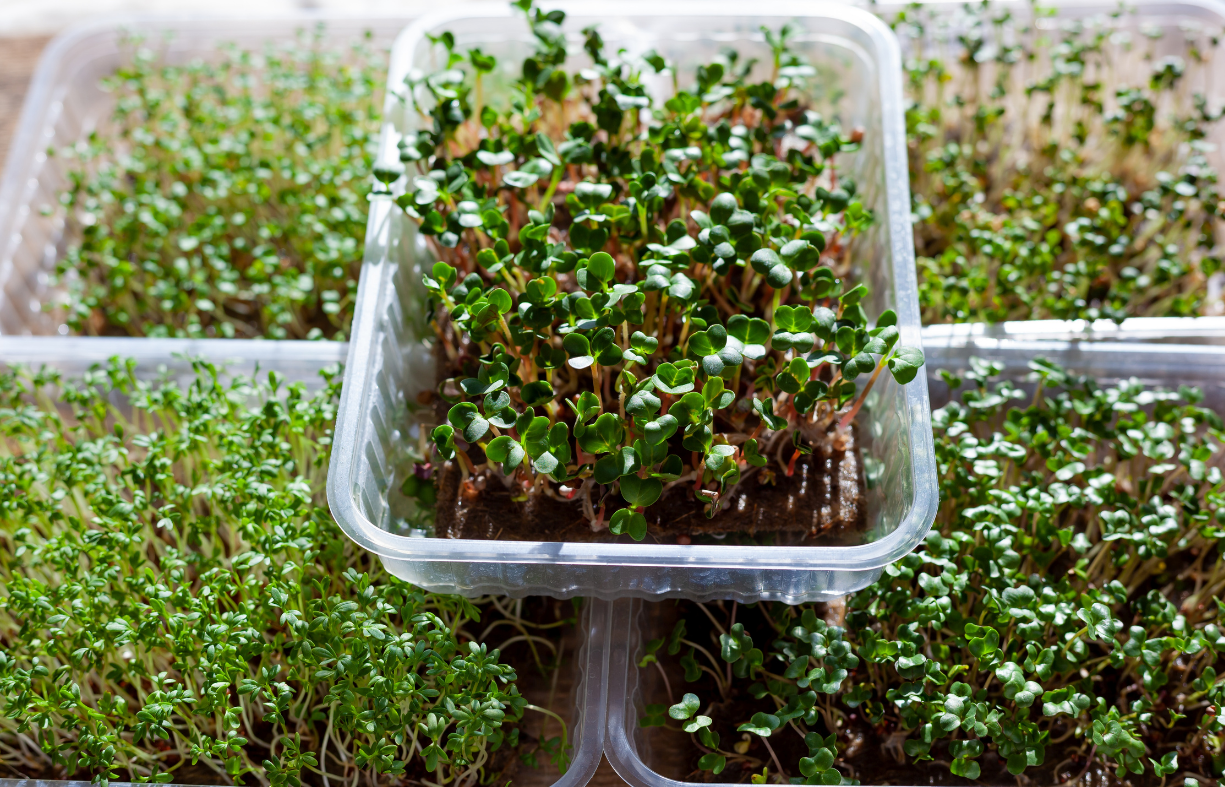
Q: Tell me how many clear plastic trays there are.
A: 5